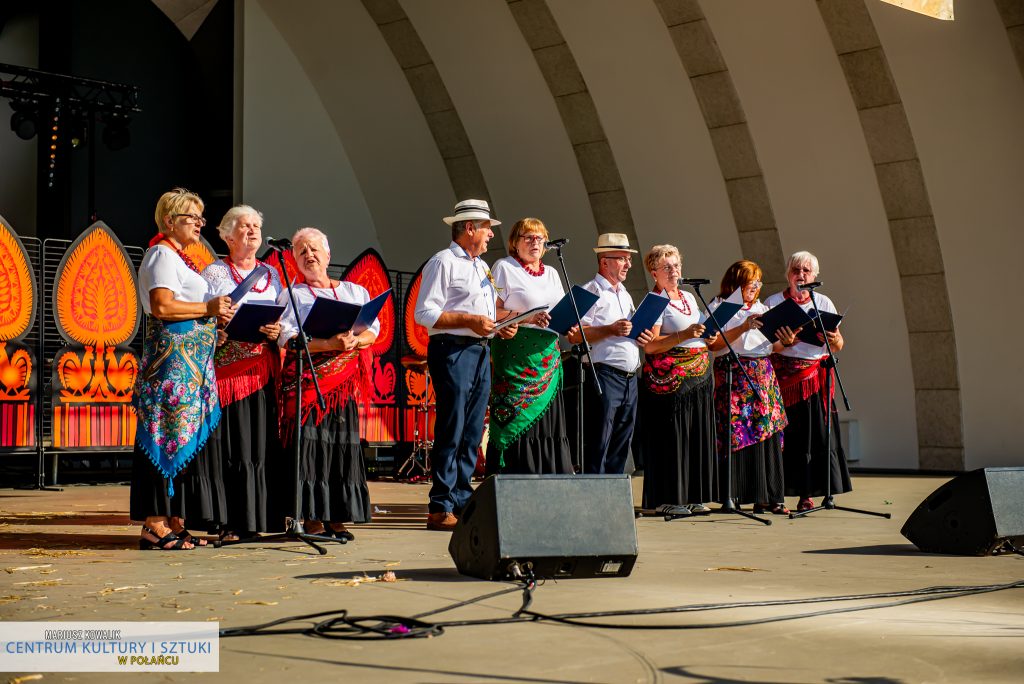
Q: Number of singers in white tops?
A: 9